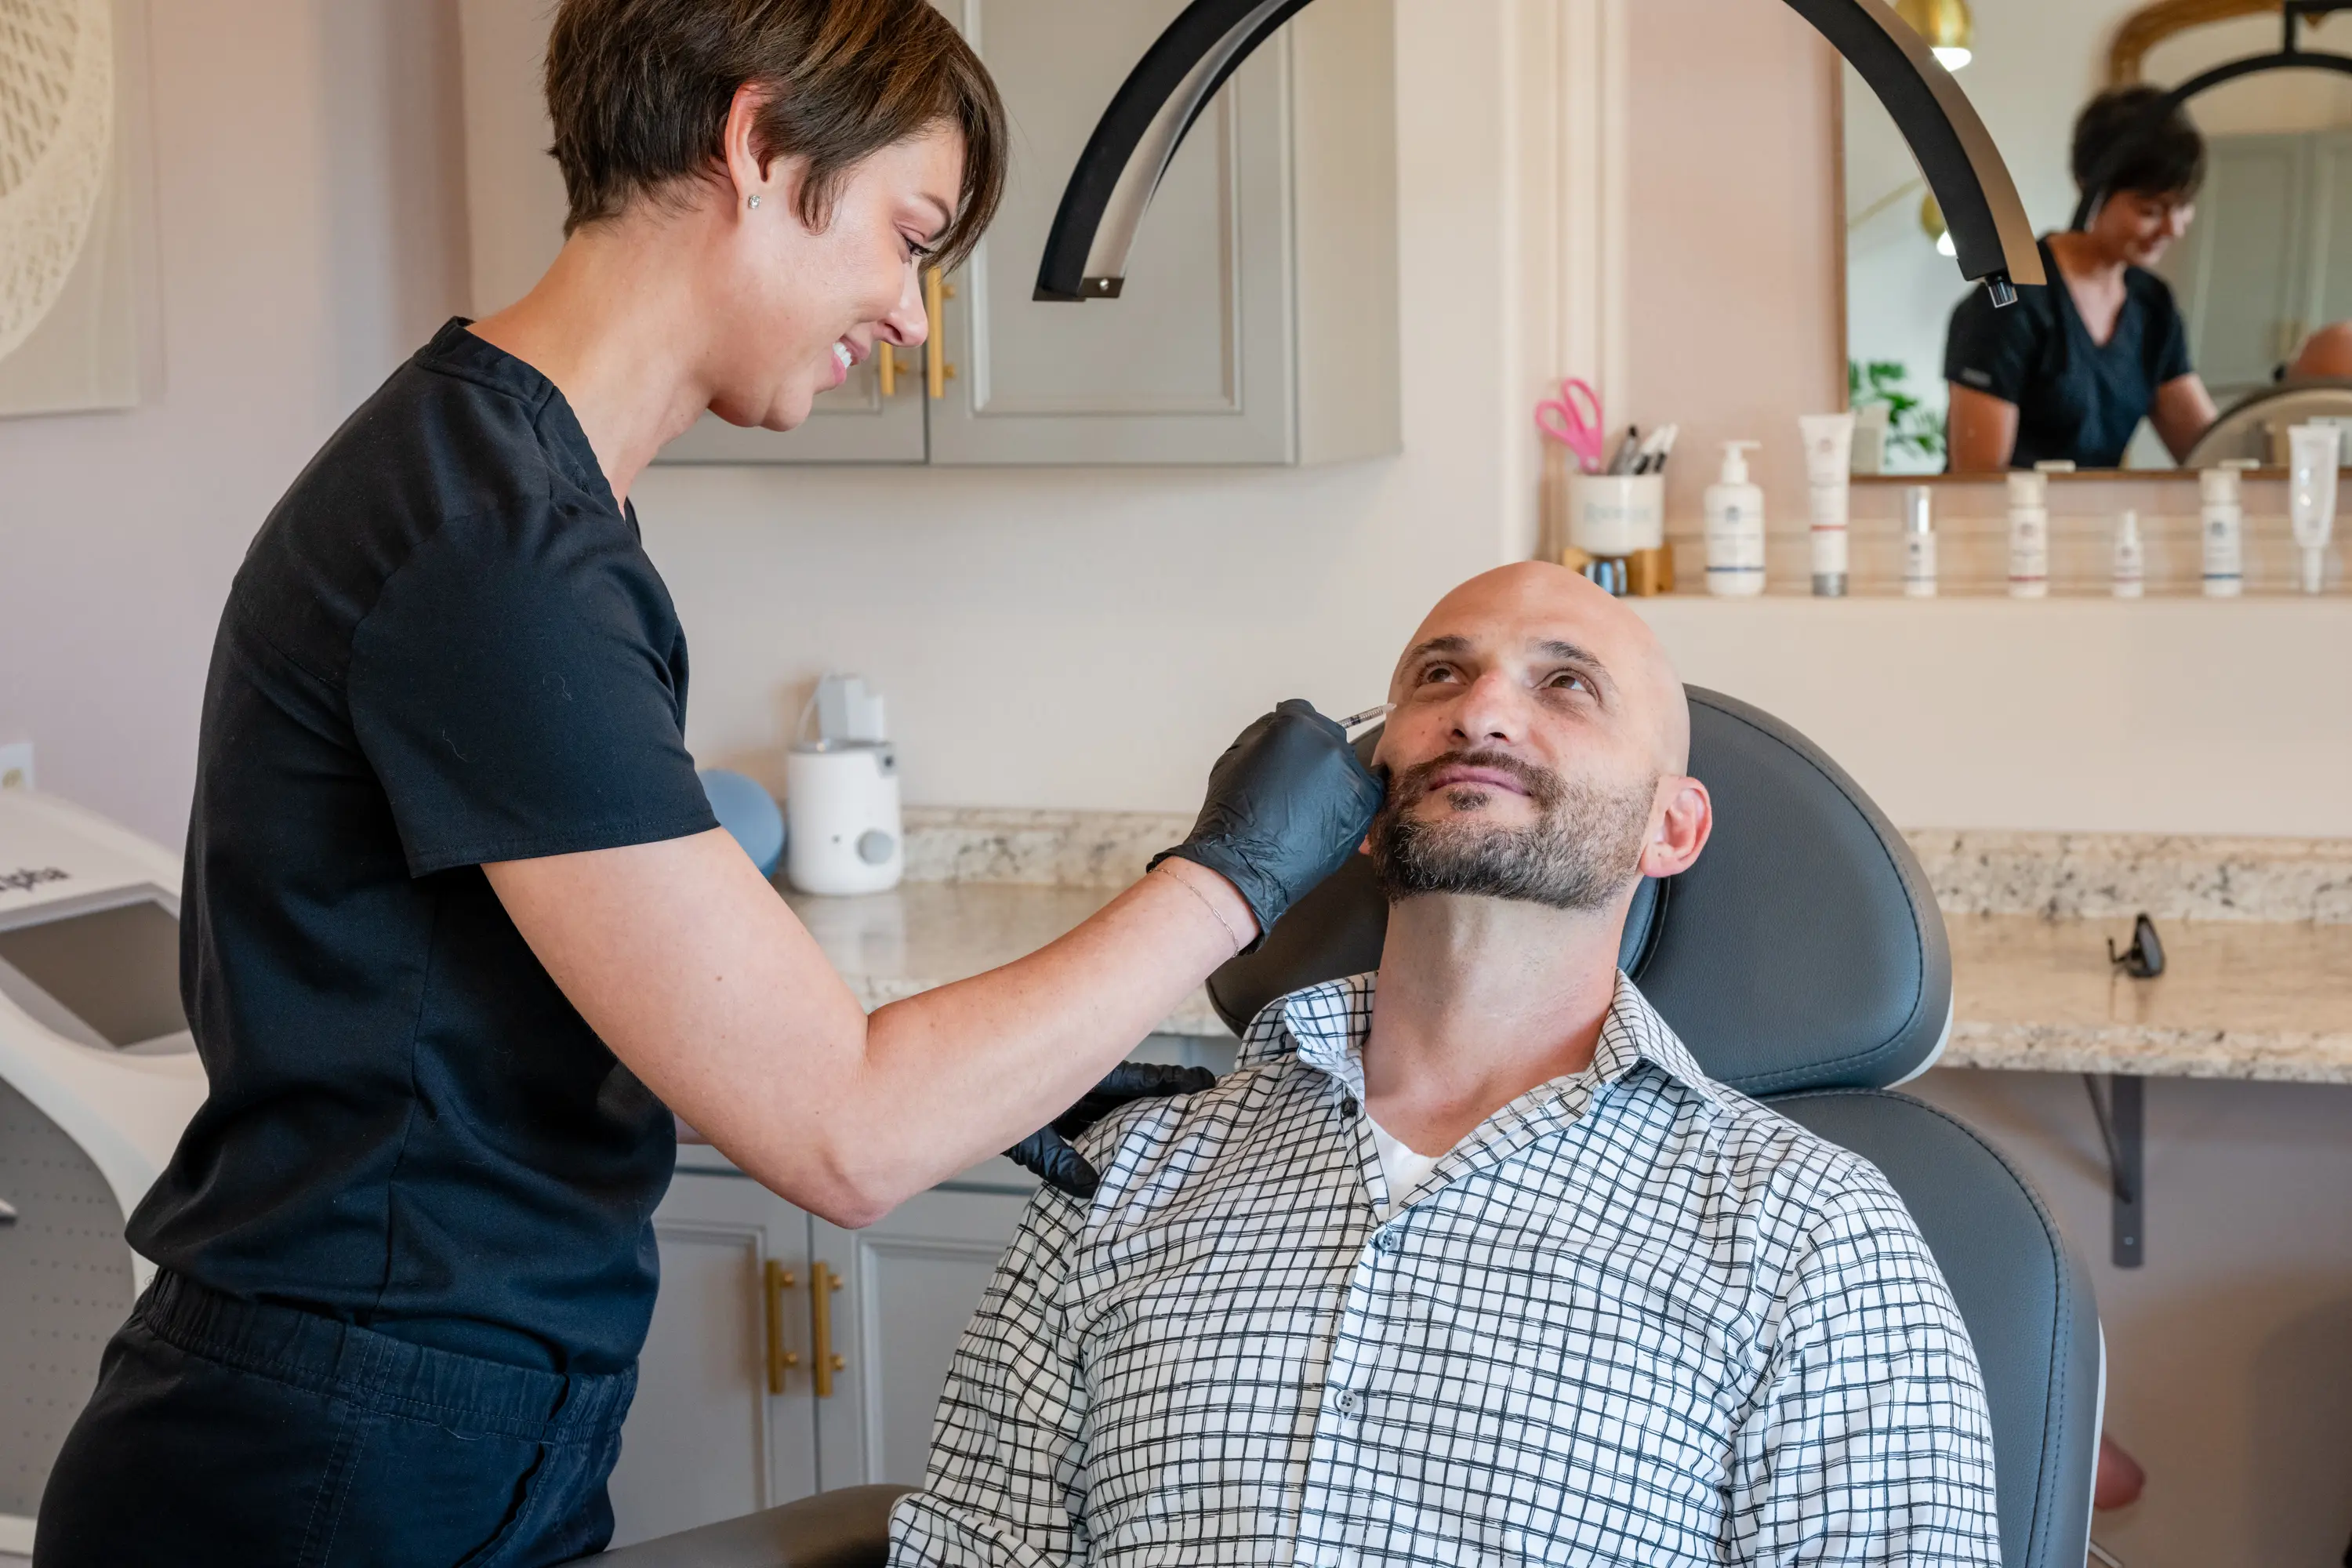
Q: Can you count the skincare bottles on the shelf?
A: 7